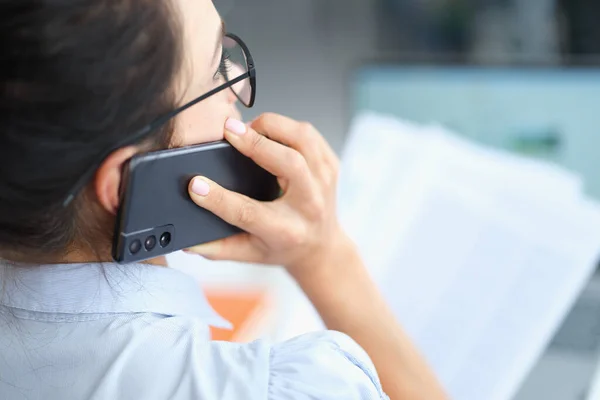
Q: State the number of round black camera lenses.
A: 3